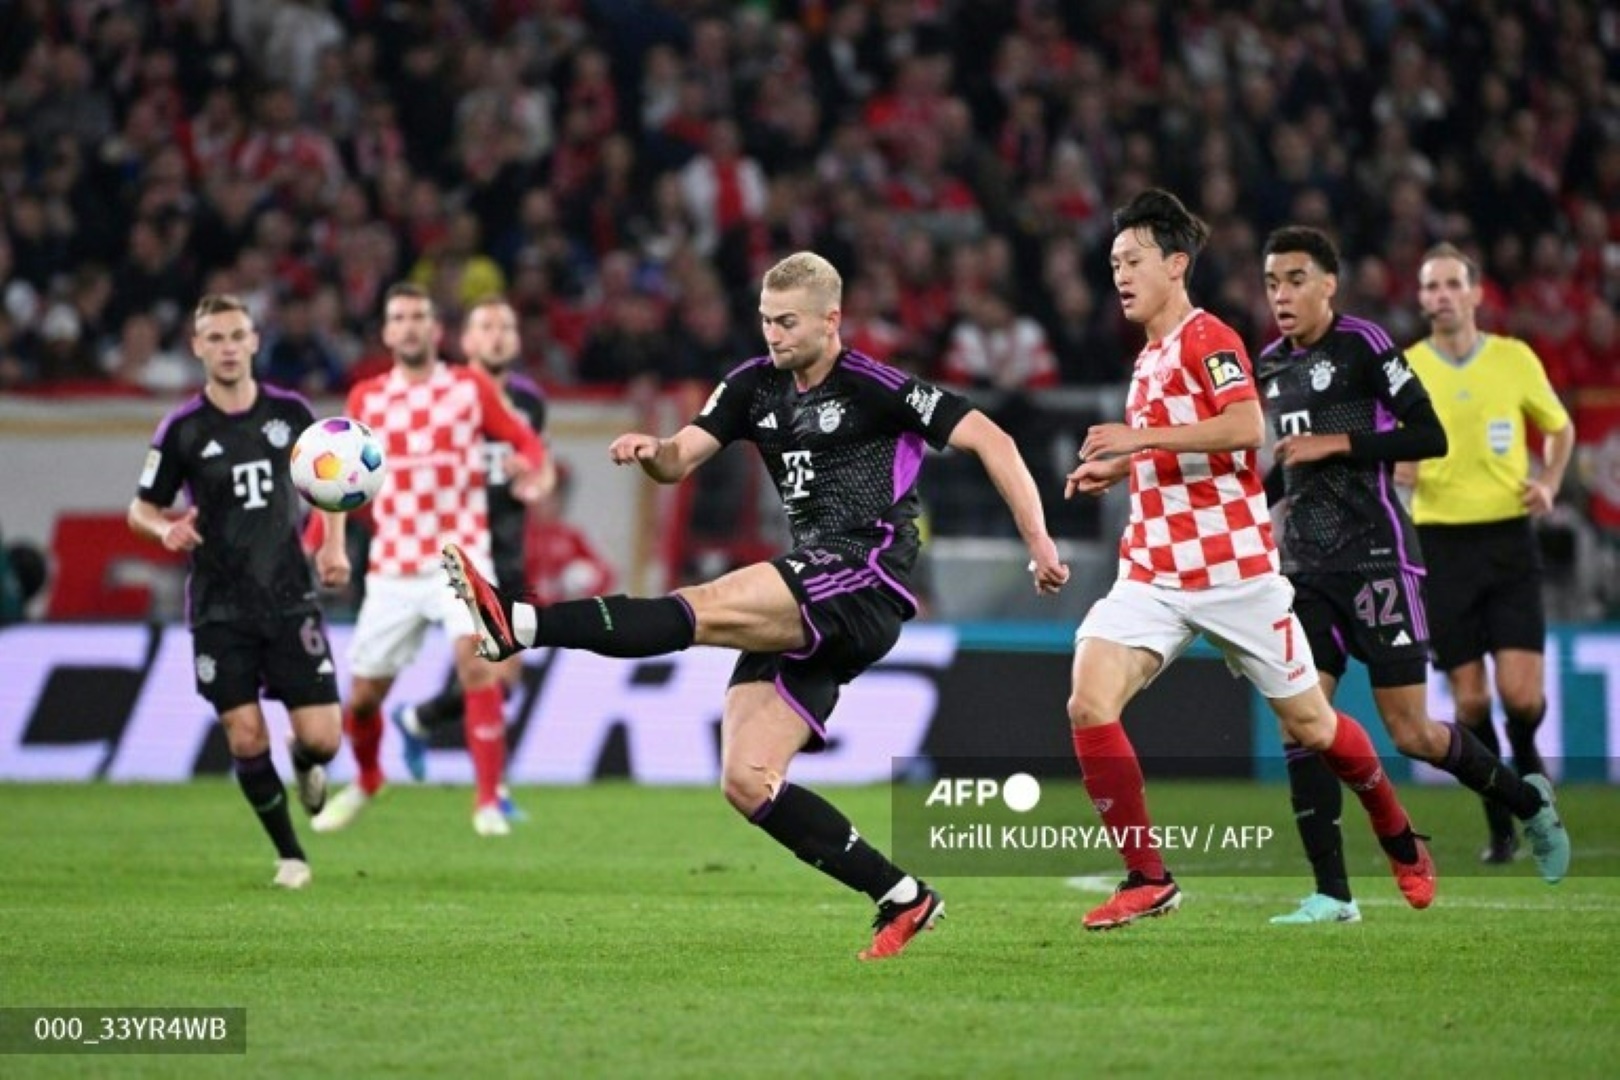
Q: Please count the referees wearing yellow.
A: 1